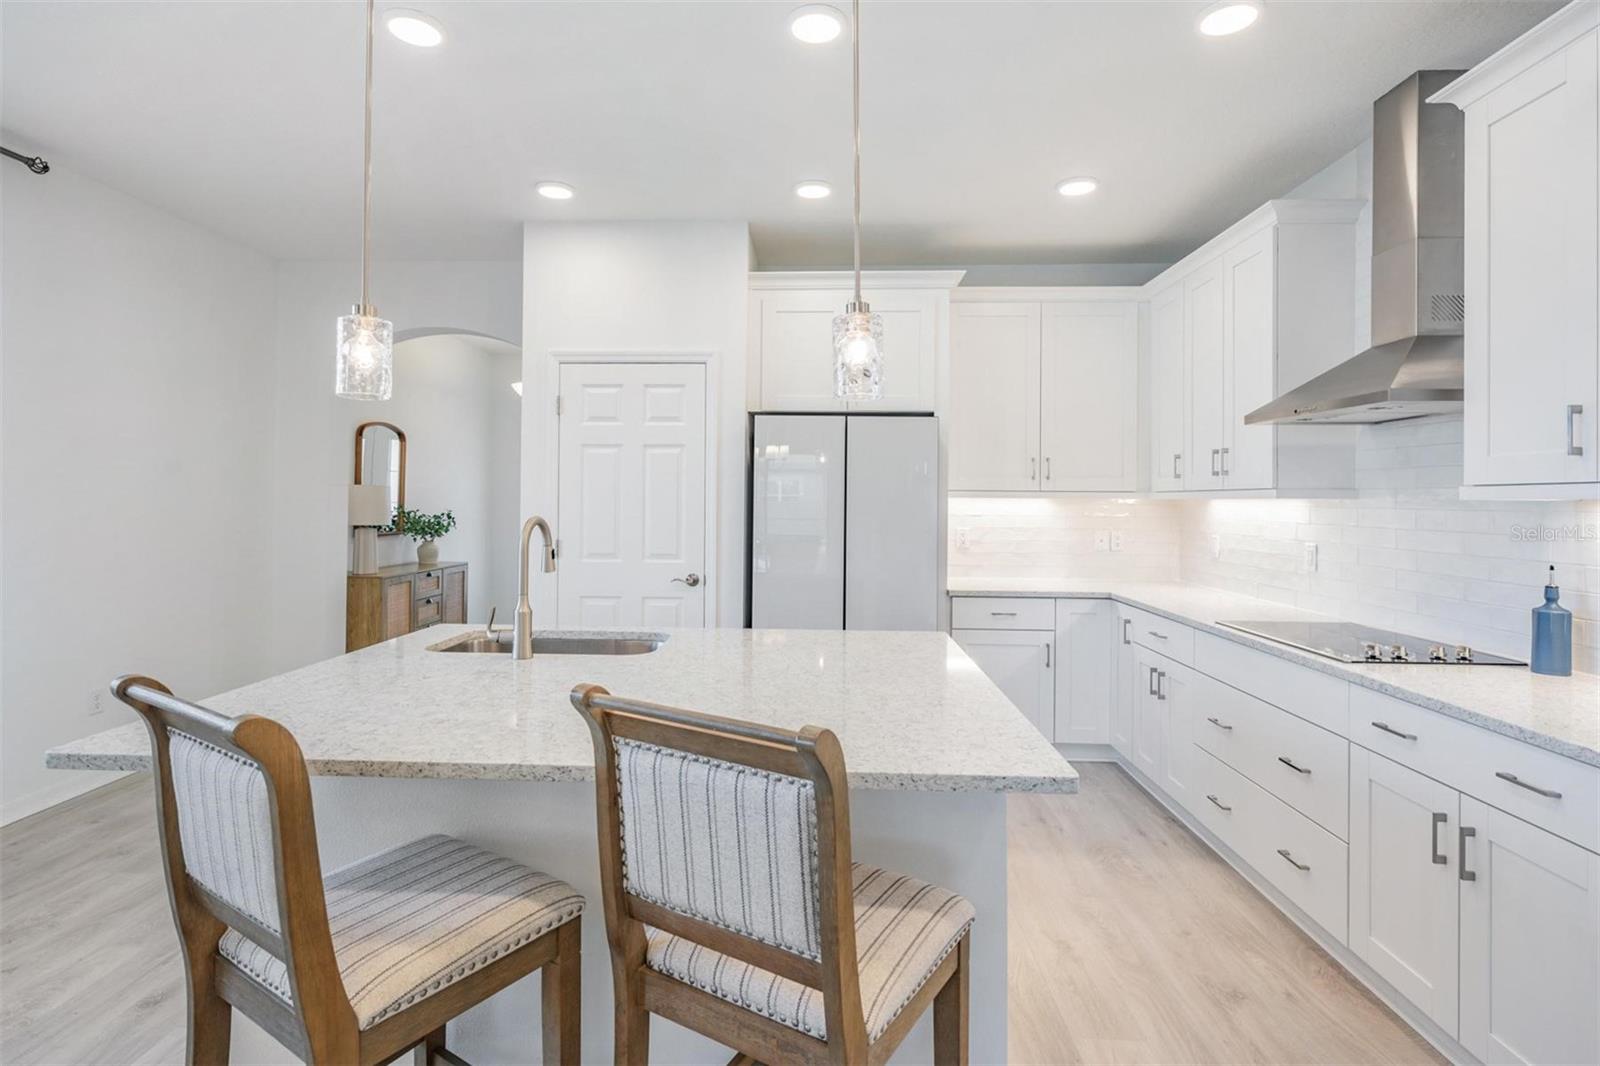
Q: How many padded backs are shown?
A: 2